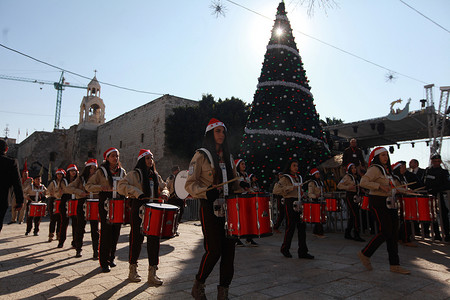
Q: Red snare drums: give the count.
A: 11